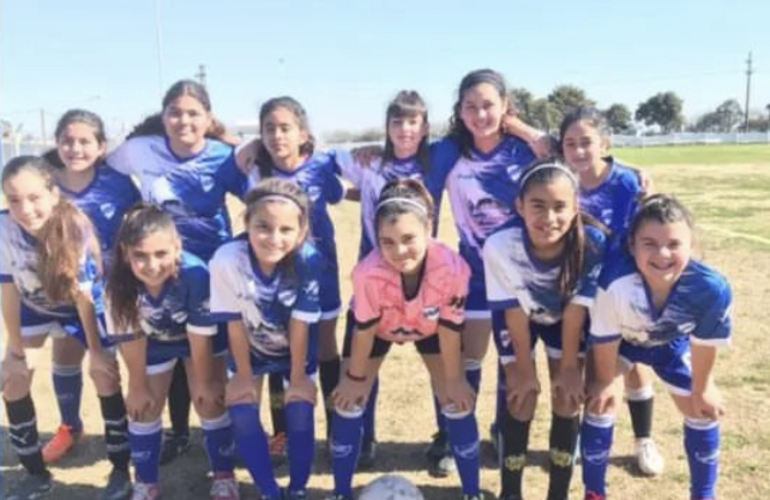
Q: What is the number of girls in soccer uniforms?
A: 12